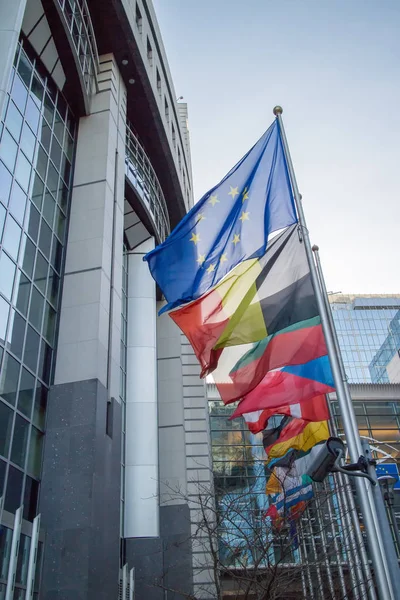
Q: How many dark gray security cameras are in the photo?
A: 1